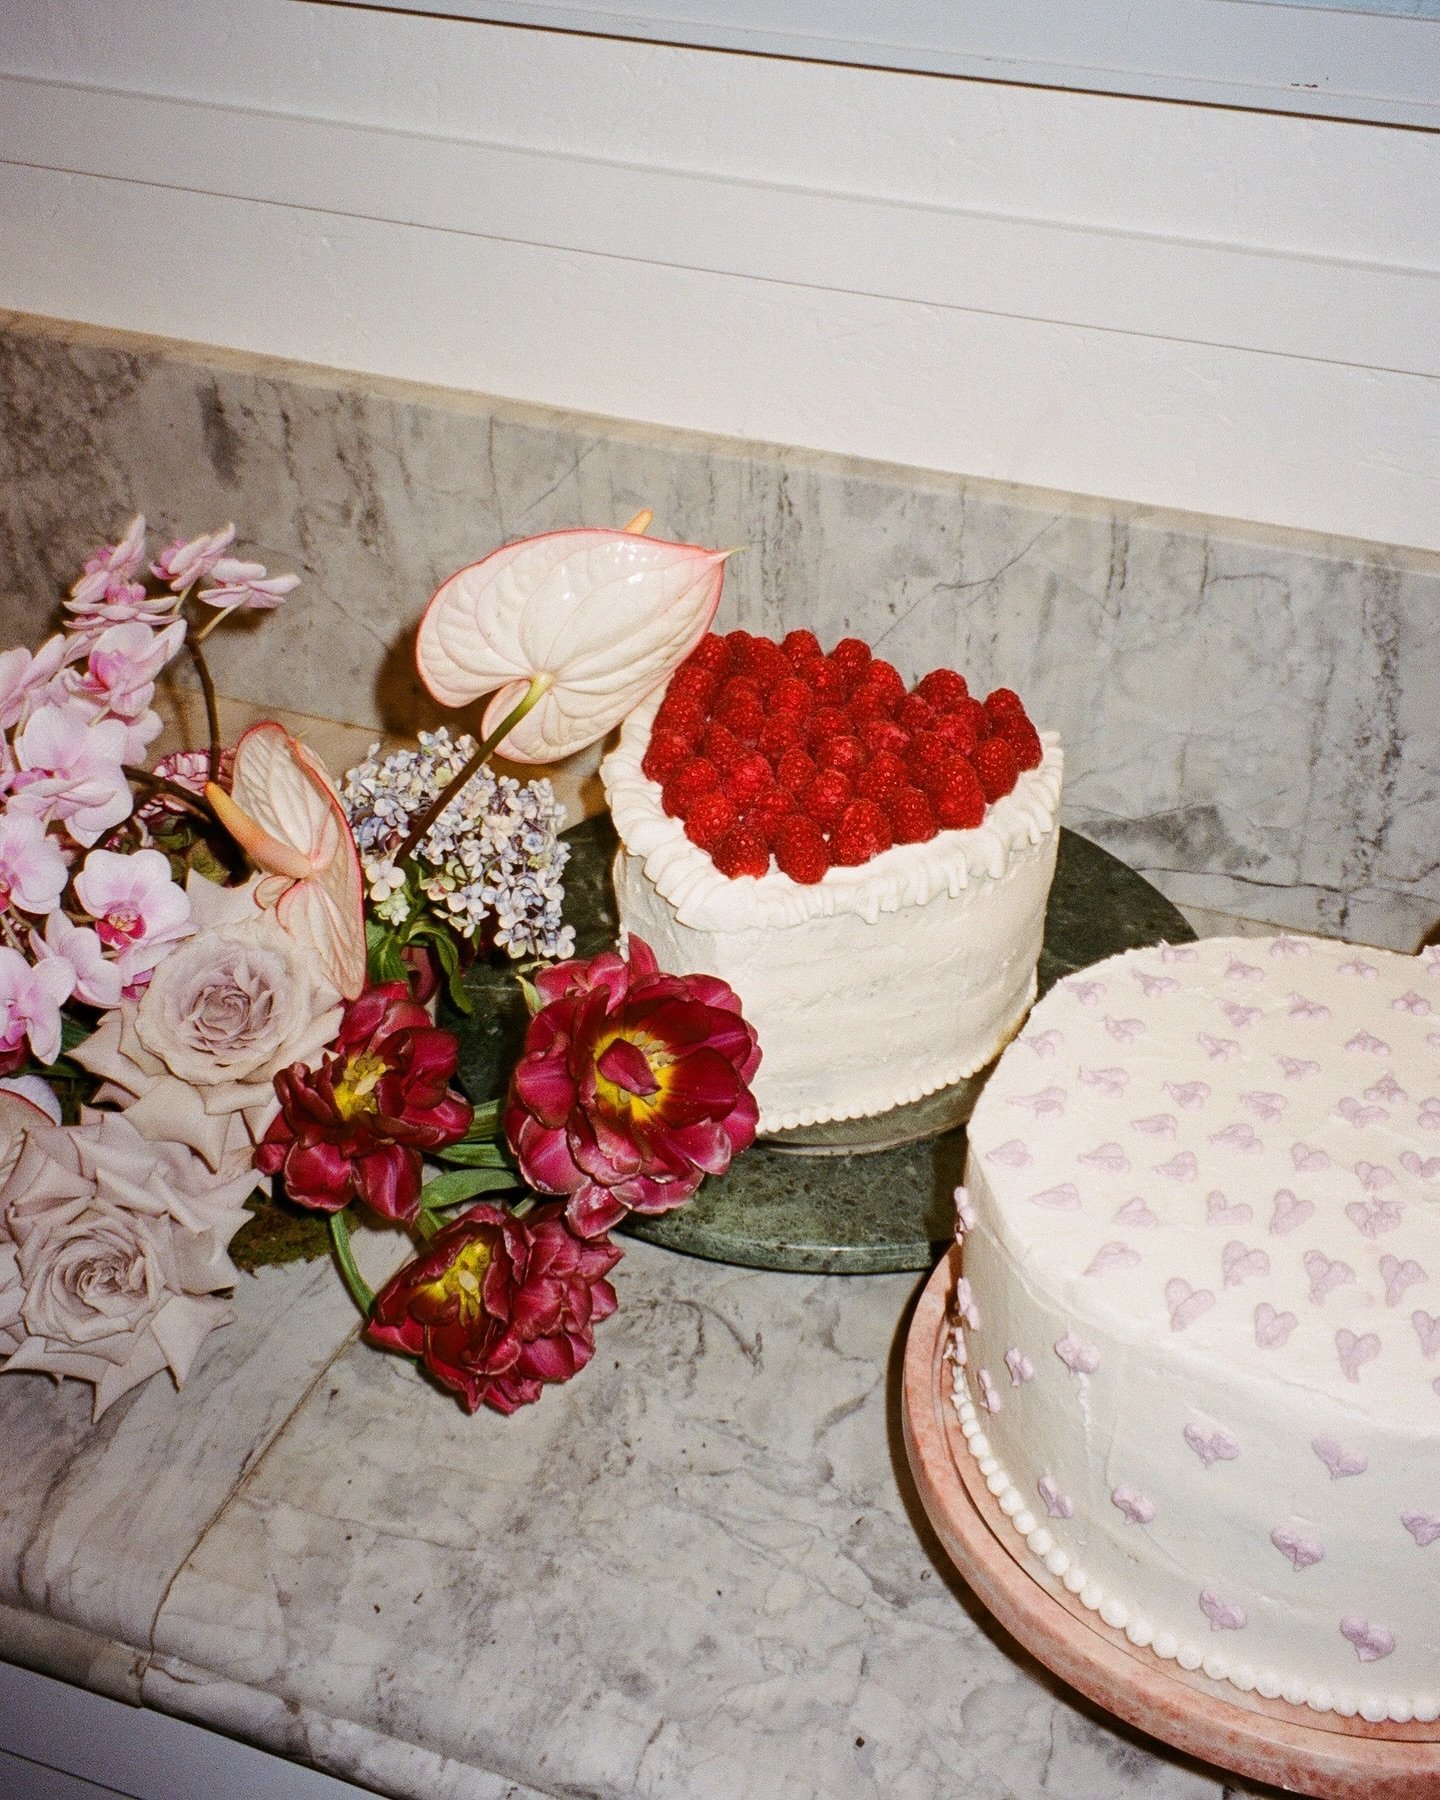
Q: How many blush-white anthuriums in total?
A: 2